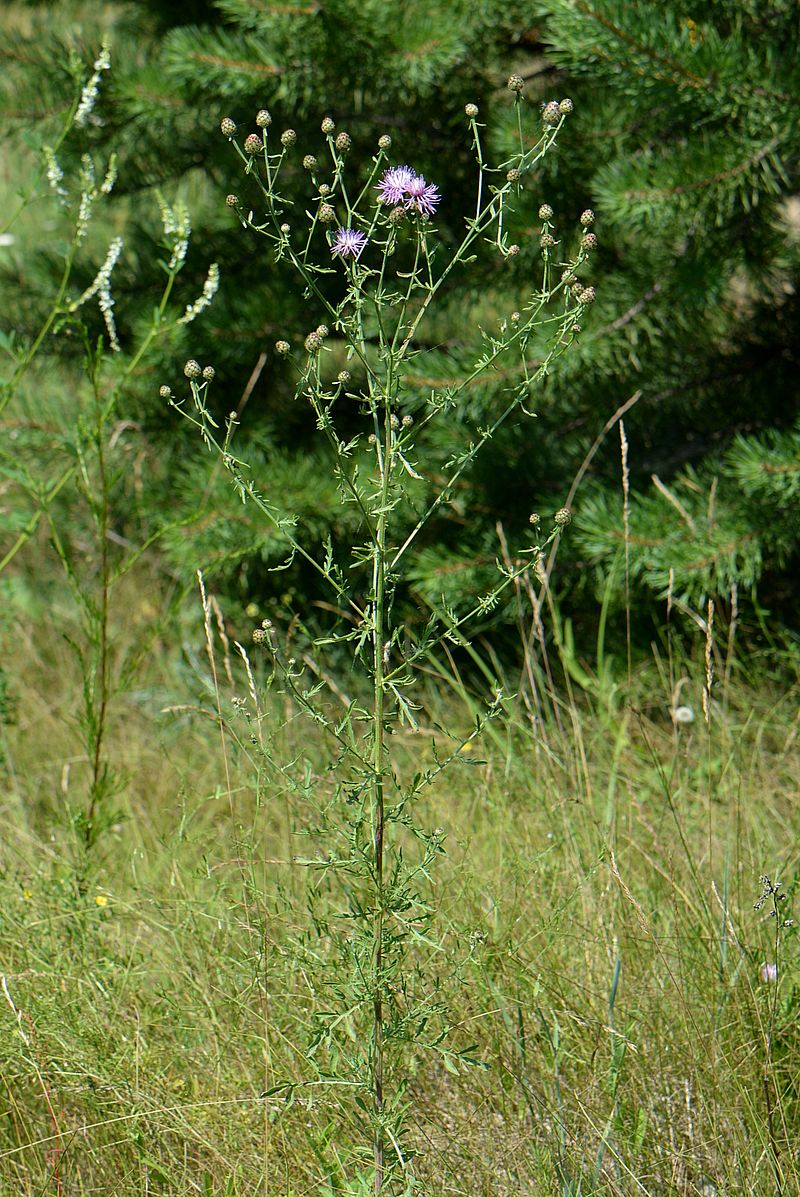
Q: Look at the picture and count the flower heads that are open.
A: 3